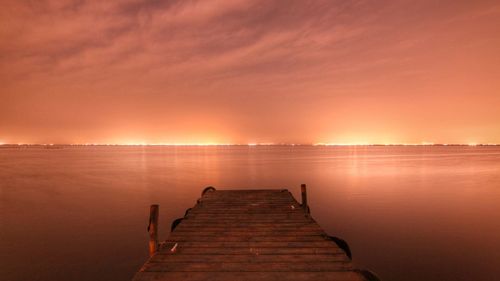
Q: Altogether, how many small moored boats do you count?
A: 0